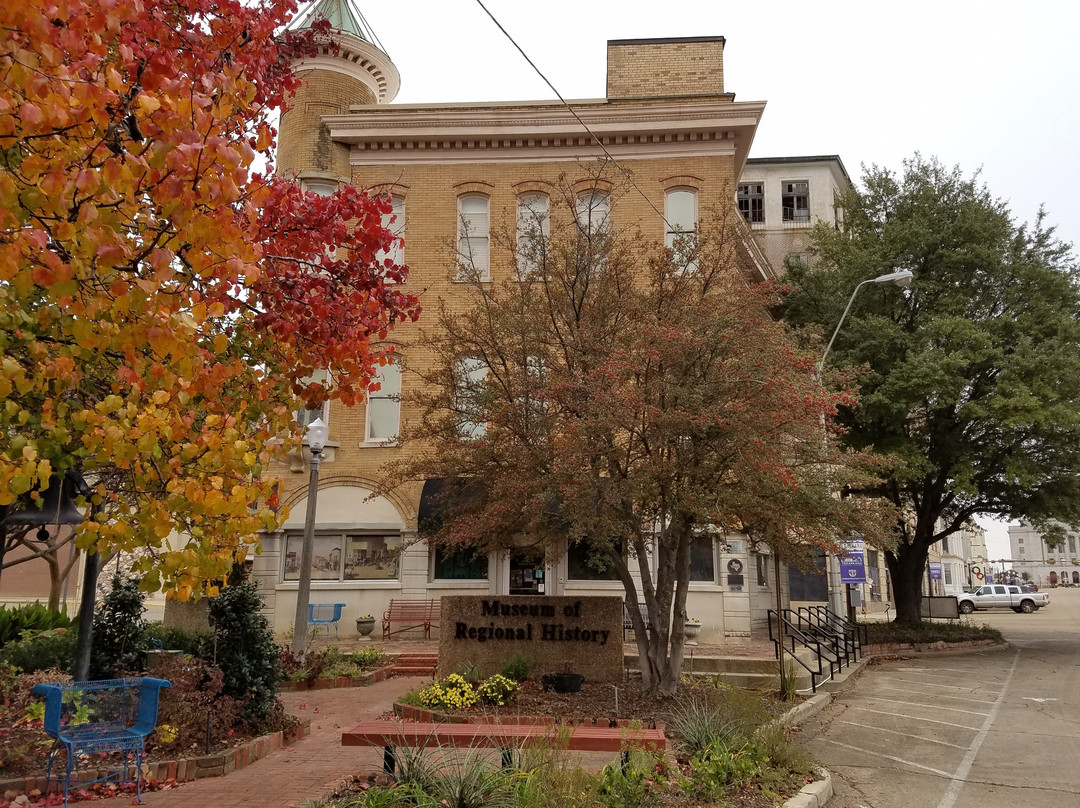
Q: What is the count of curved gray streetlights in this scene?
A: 1